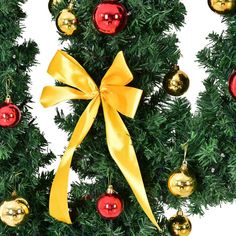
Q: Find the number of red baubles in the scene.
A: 4